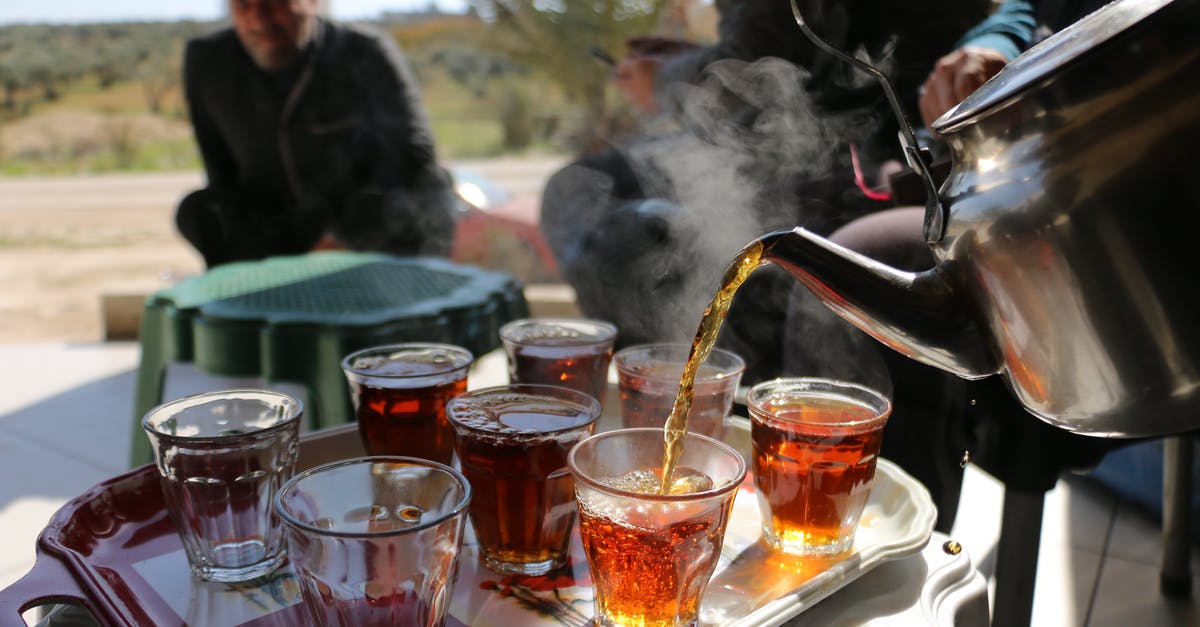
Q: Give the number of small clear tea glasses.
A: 8